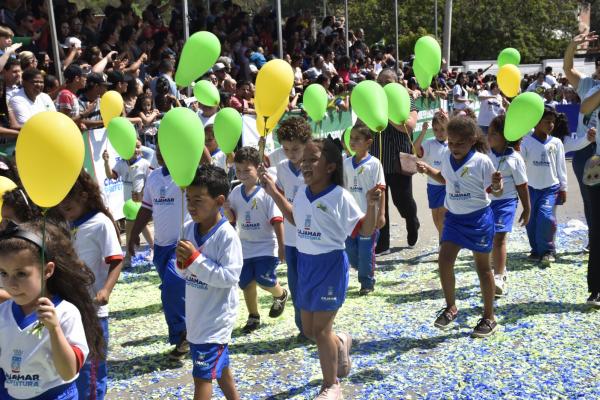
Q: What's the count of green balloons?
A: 14